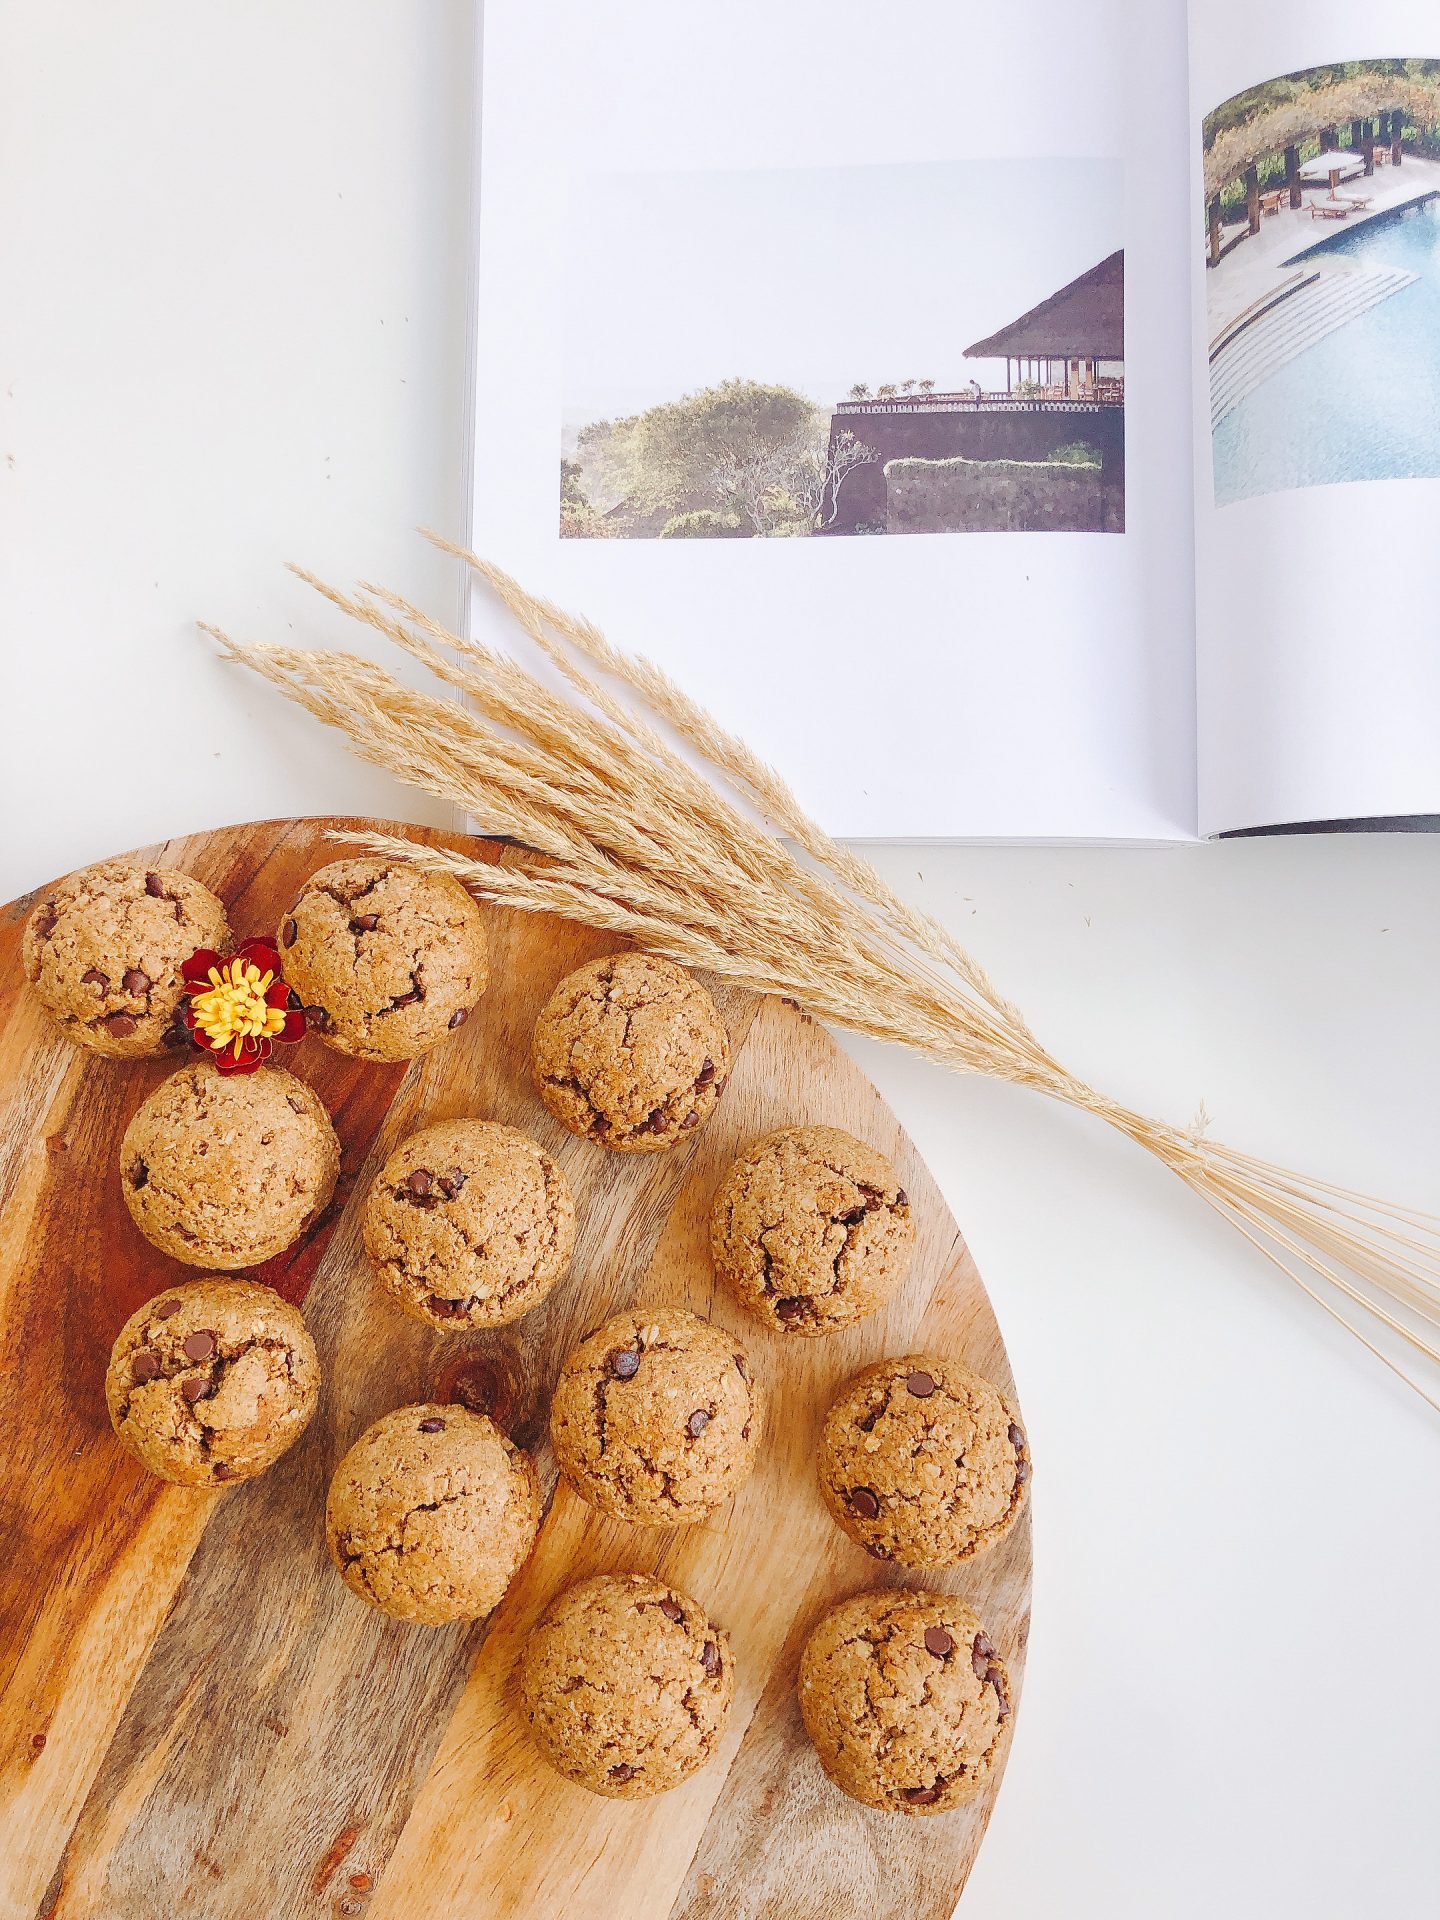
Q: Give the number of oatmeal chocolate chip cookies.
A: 12